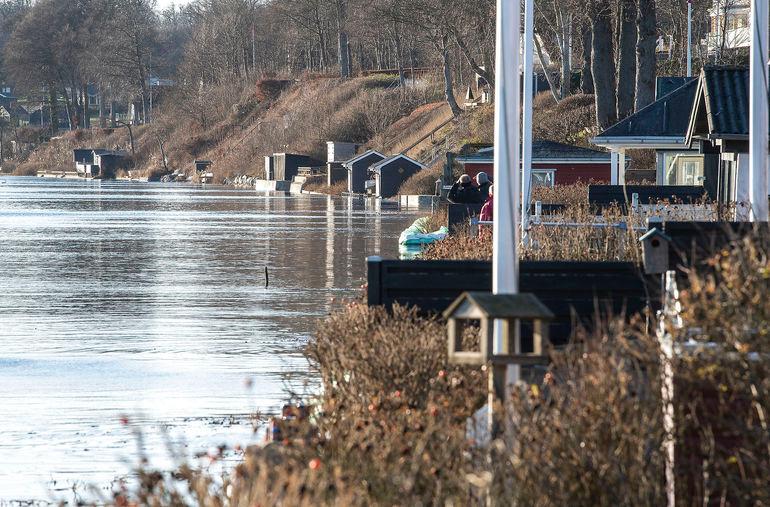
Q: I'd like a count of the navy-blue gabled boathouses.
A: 2